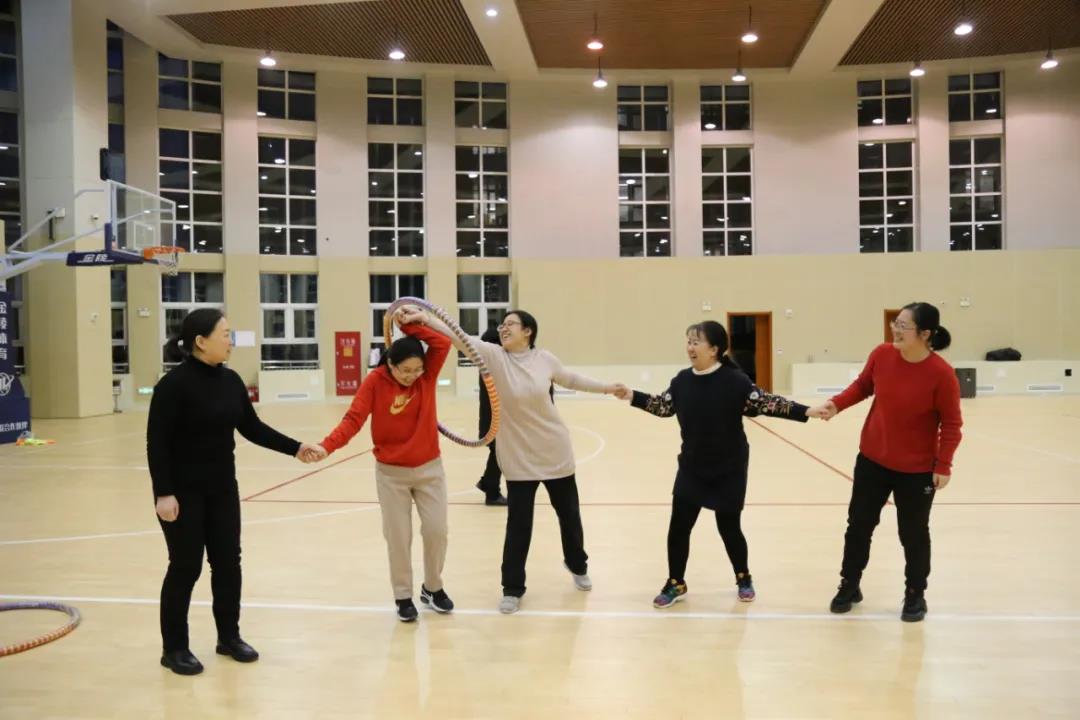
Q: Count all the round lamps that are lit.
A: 10